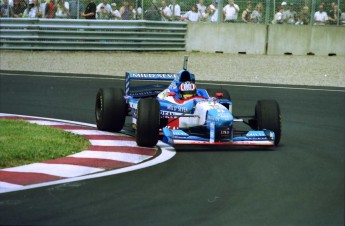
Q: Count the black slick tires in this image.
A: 4